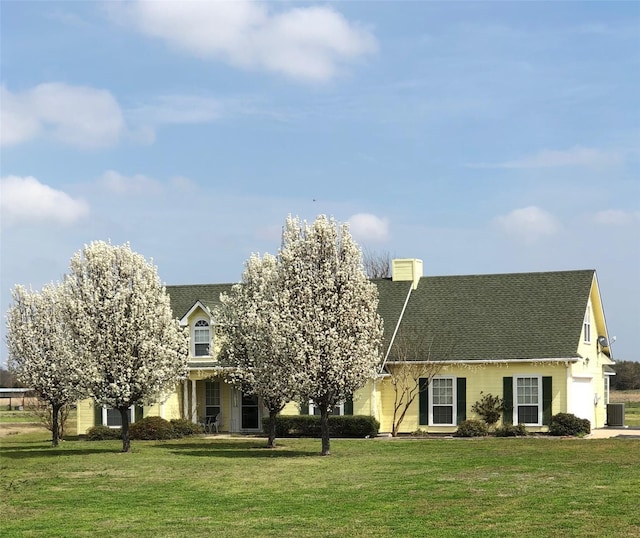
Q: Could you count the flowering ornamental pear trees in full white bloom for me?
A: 4